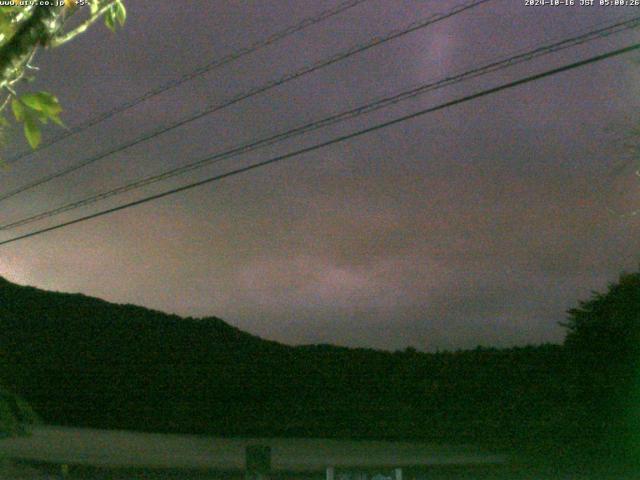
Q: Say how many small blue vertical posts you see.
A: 2